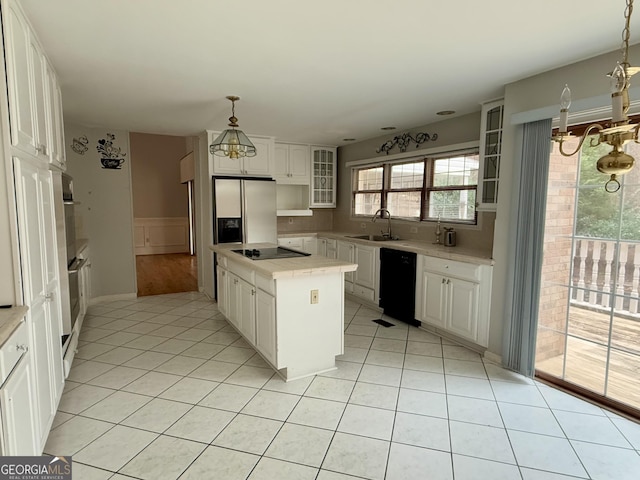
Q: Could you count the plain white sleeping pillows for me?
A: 0